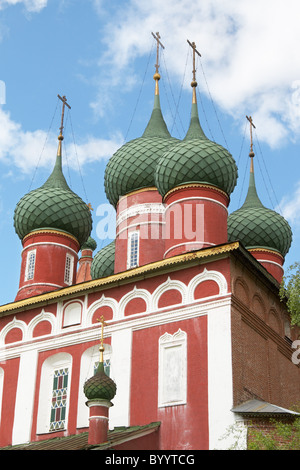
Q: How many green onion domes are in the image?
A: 7